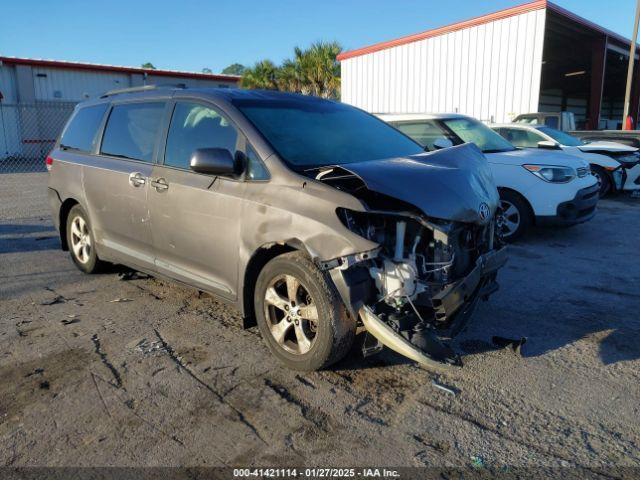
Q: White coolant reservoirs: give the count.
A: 1